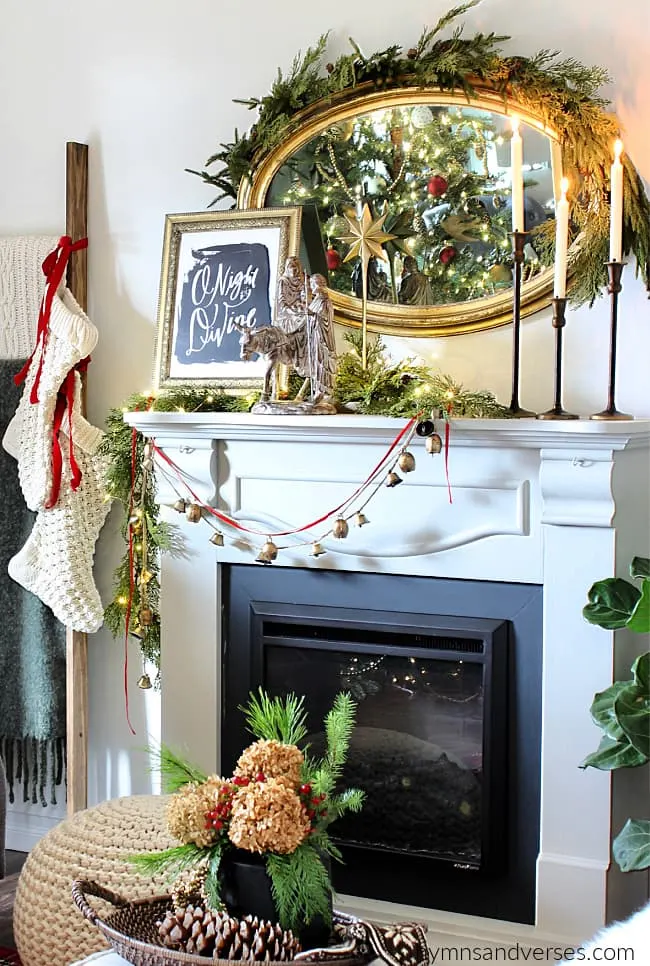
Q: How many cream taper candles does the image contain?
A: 3